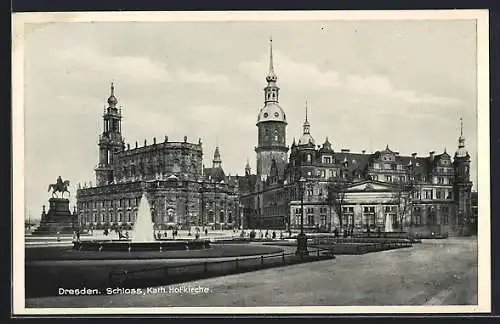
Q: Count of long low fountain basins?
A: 2